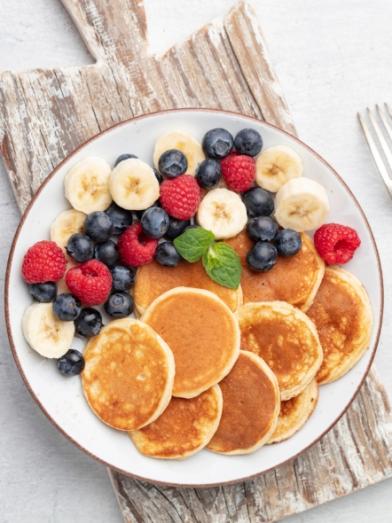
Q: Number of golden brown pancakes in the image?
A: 9